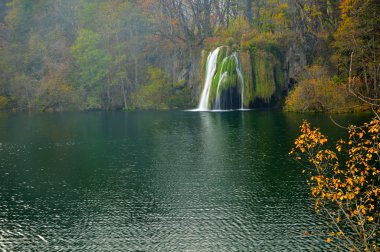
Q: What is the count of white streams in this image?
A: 3